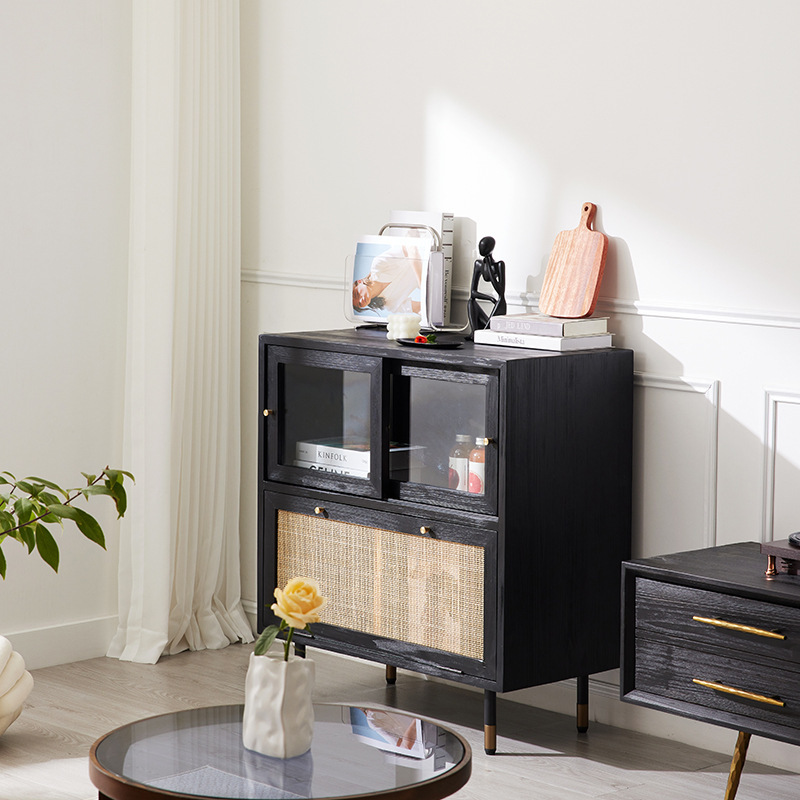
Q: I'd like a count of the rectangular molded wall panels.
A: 2